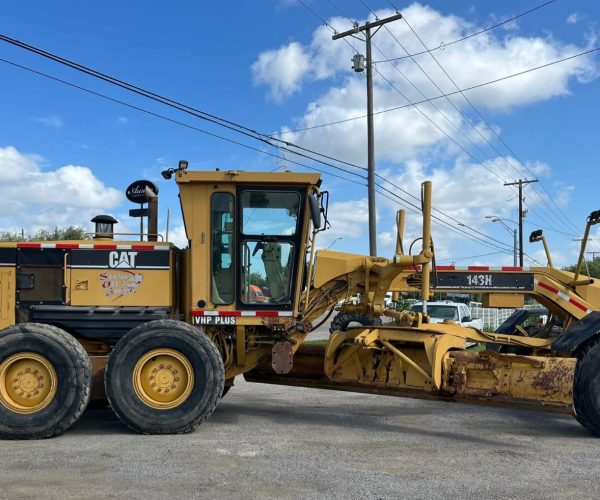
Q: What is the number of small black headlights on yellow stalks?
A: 2